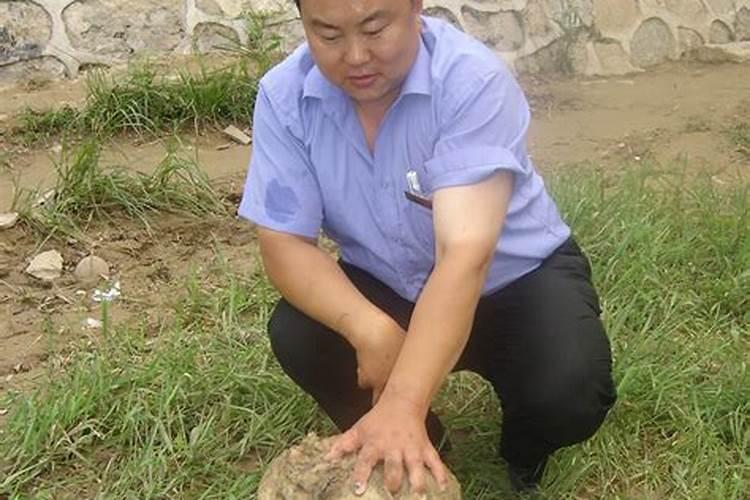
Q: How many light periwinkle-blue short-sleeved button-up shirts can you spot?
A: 1